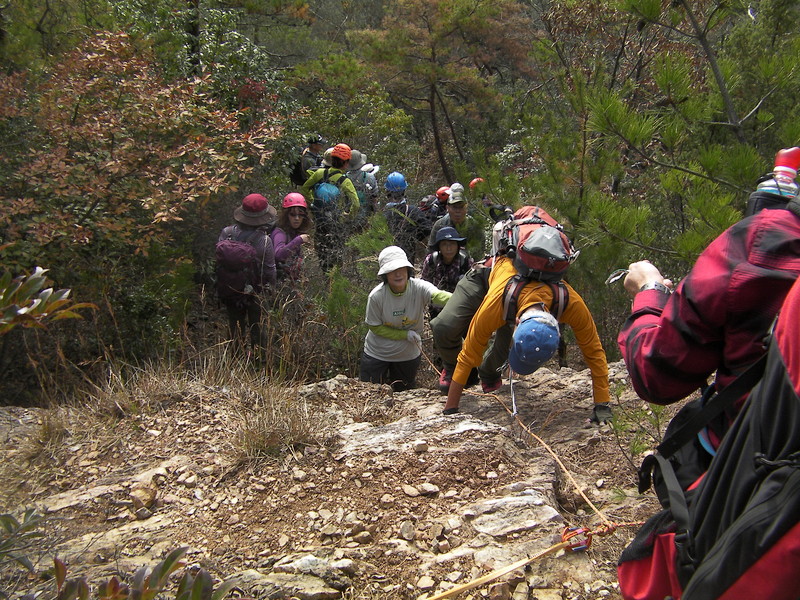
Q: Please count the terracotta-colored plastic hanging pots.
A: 0